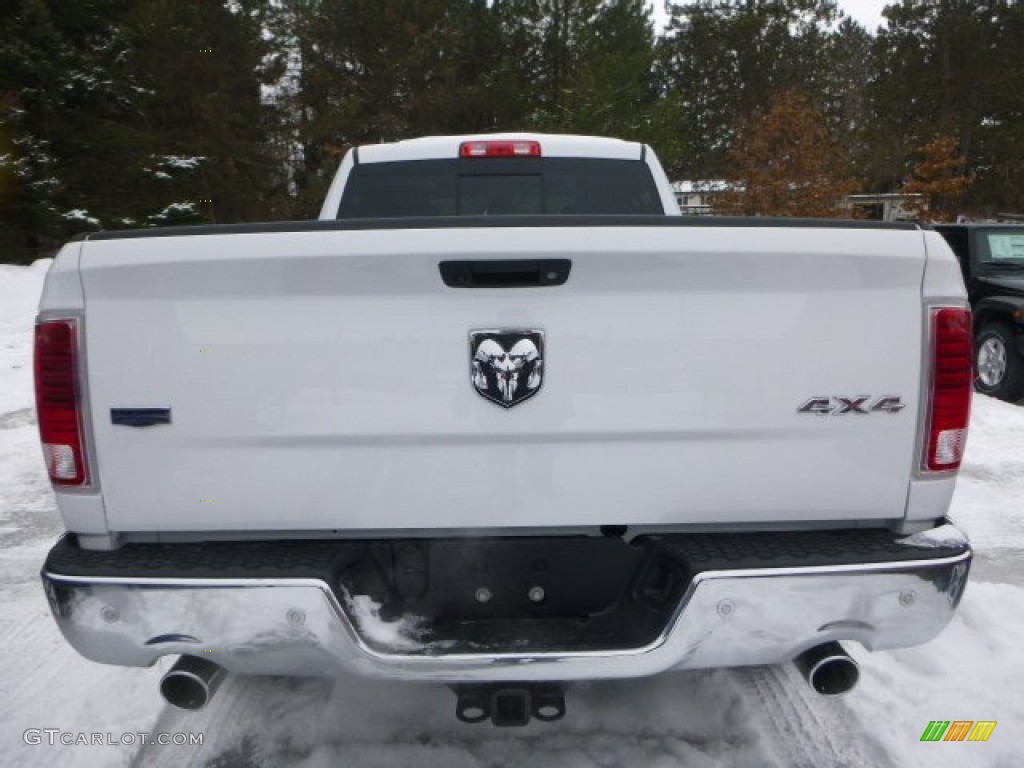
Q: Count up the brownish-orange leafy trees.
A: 2